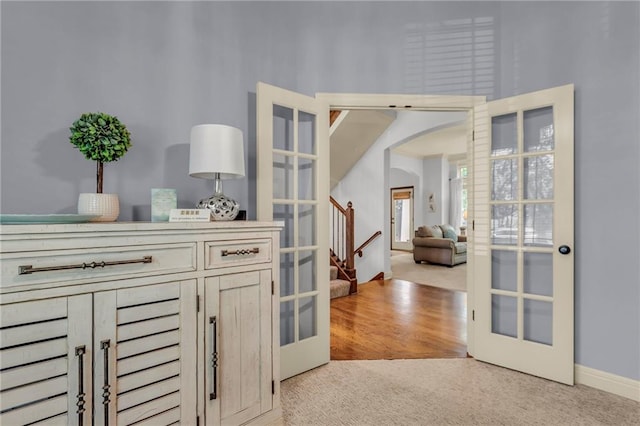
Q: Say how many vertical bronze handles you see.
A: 3